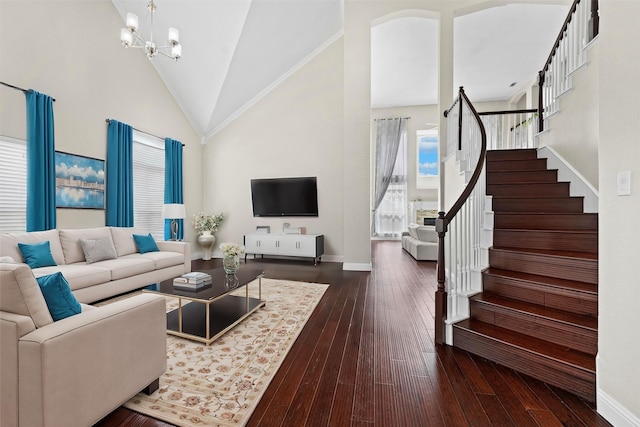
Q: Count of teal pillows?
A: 3